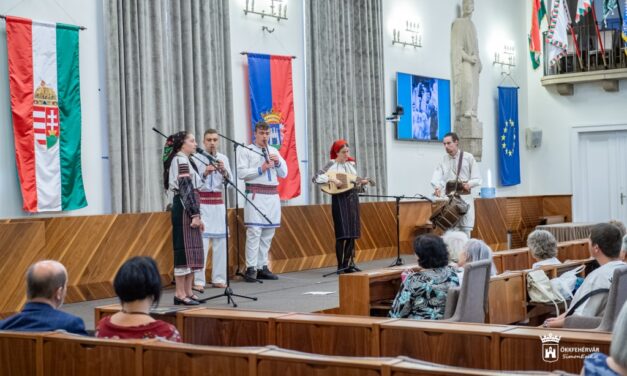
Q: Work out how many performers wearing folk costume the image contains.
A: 5